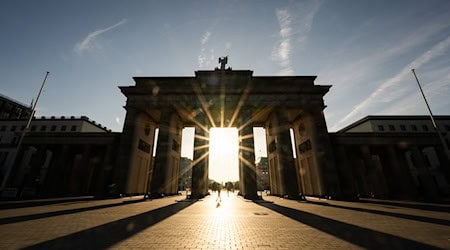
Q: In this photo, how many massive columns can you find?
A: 6